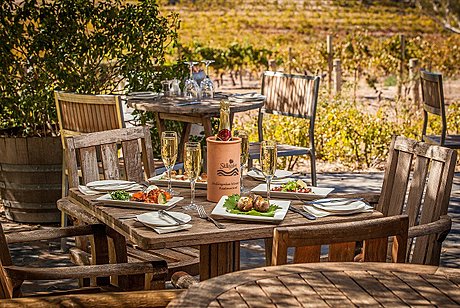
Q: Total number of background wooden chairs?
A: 3